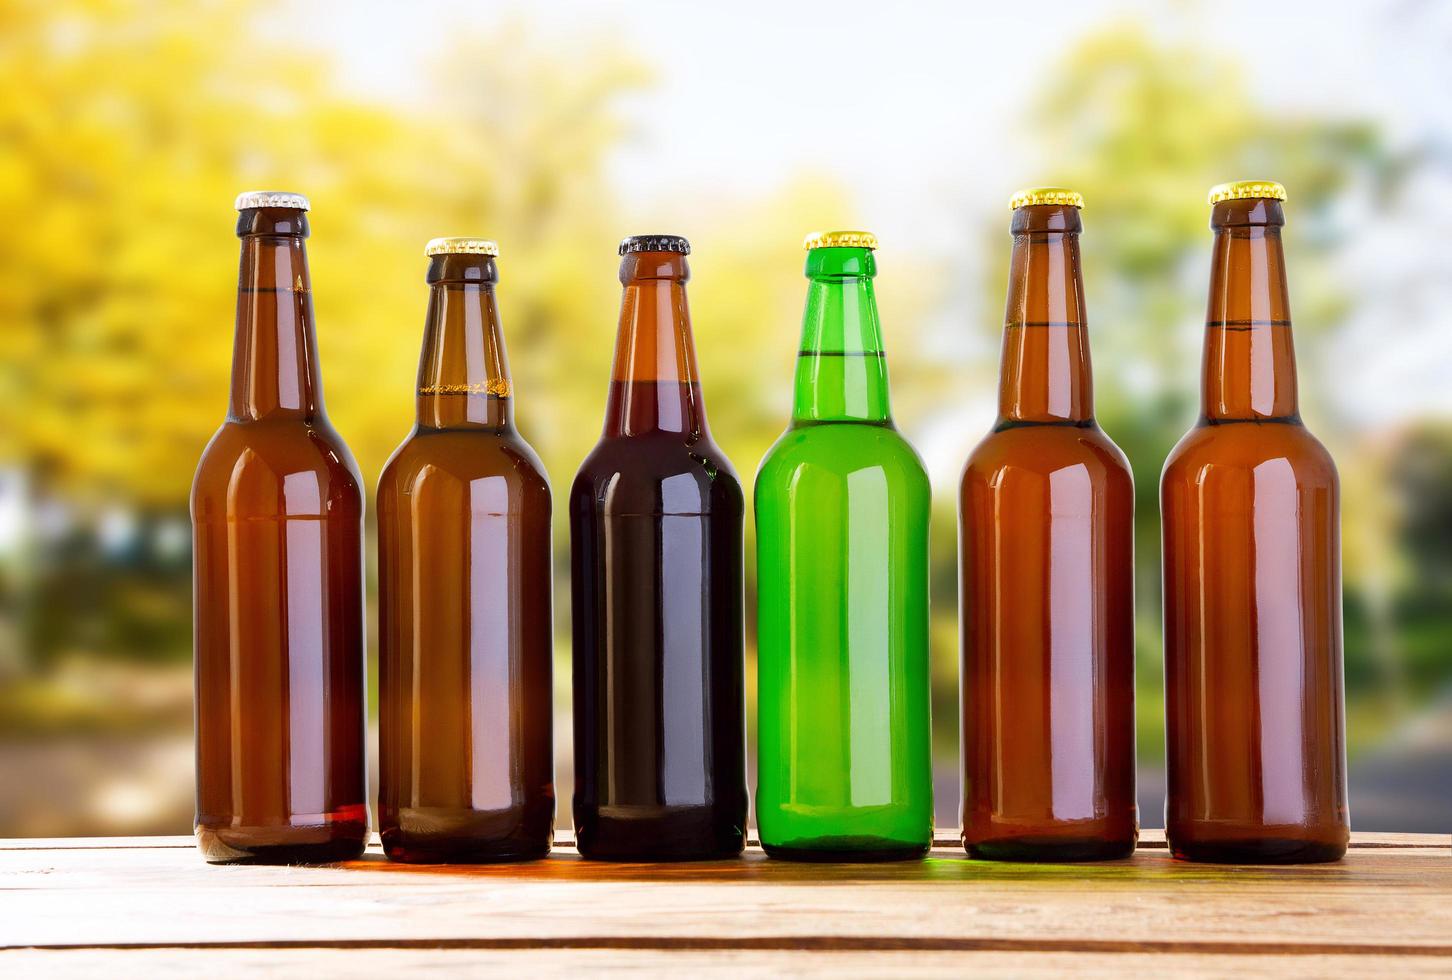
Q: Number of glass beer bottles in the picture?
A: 6